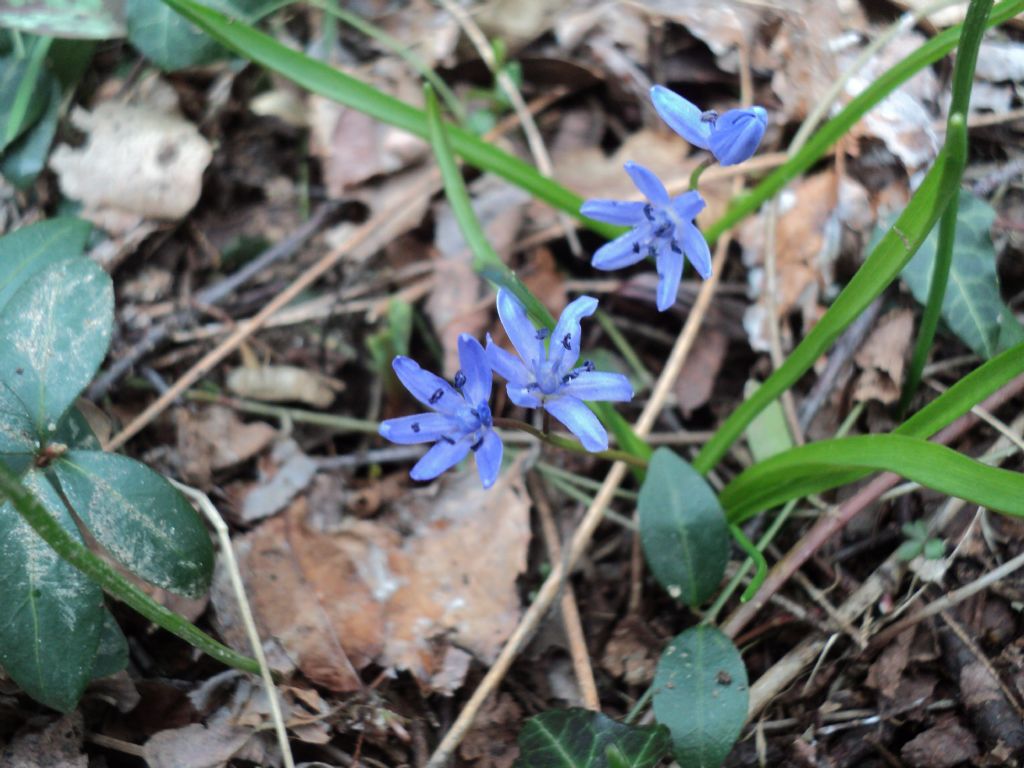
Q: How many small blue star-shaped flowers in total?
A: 4